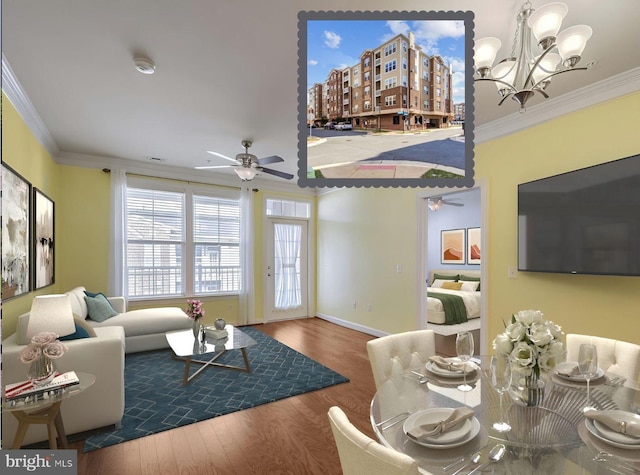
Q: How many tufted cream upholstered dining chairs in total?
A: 3